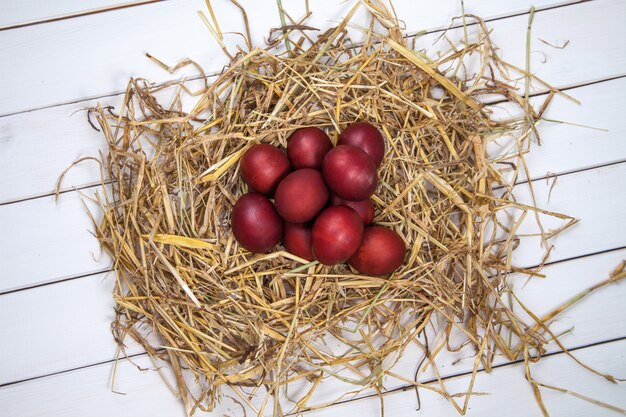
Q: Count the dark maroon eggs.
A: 10